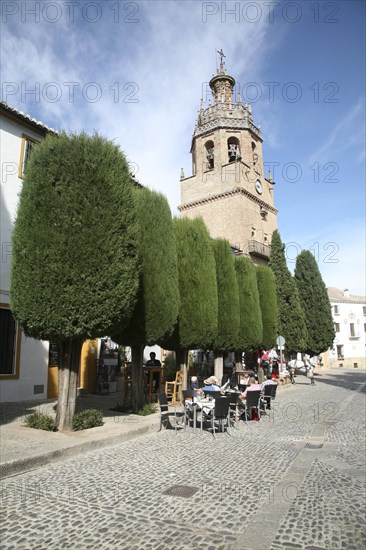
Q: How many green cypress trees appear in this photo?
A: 8